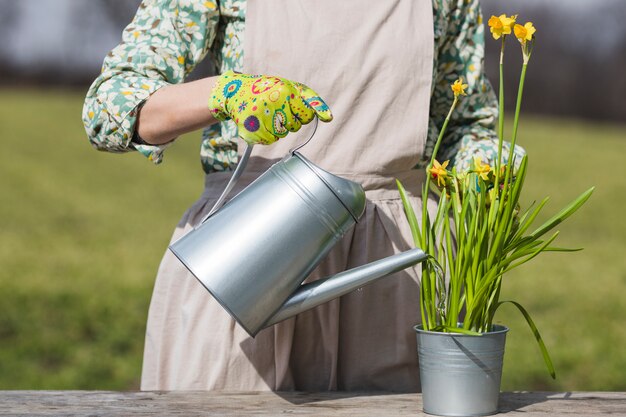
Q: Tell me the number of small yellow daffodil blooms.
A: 5